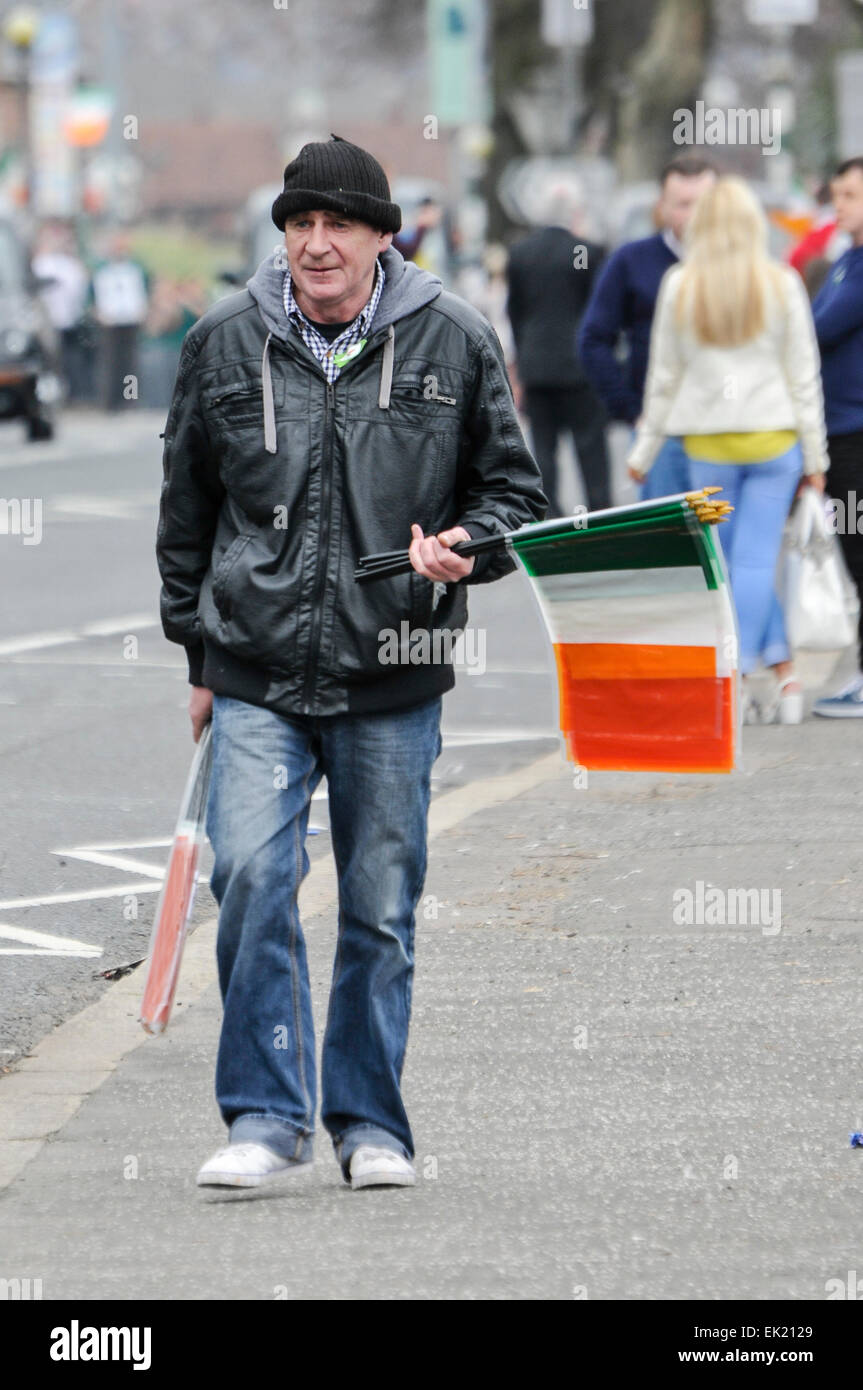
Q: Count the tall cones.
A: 0